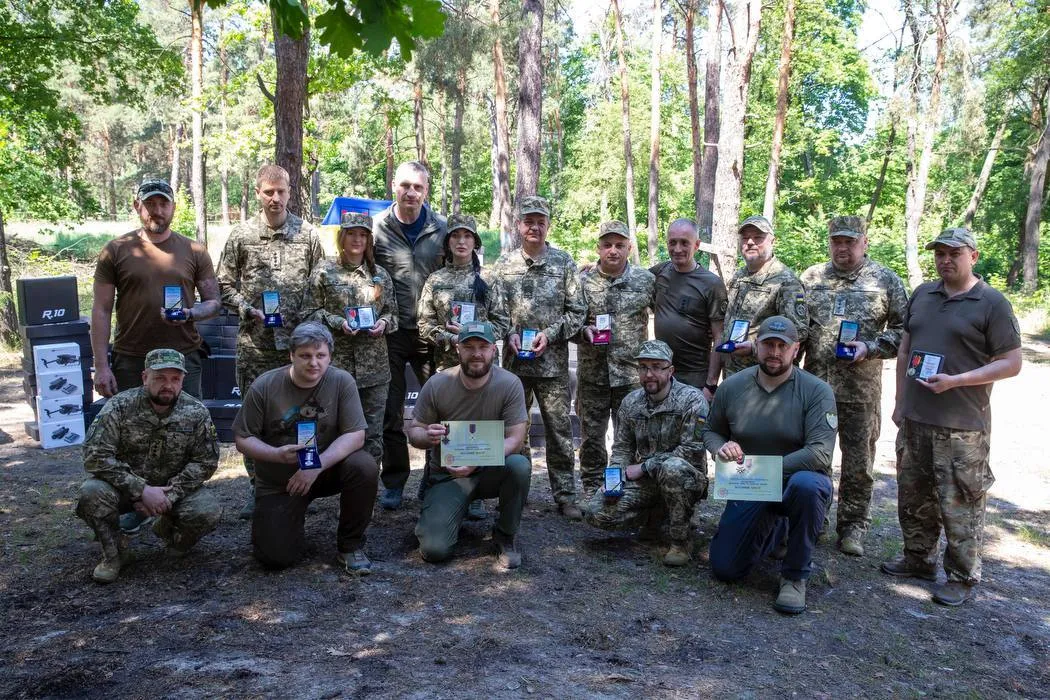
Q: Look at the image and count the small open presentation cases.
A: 11